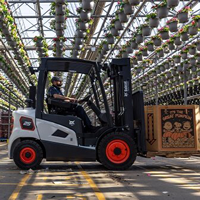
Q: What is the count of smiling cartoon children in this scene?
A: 2